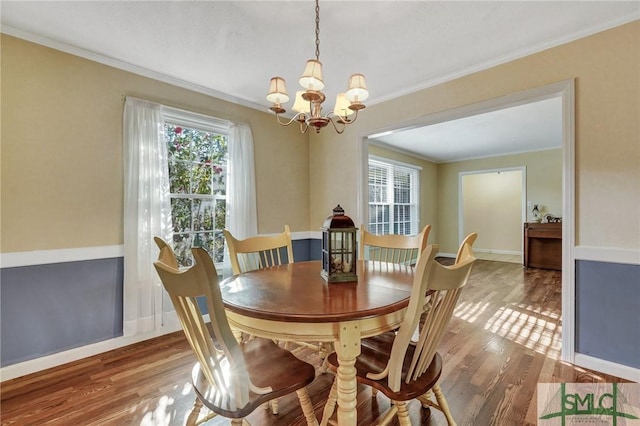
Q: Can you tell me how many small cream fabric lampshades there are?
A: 5